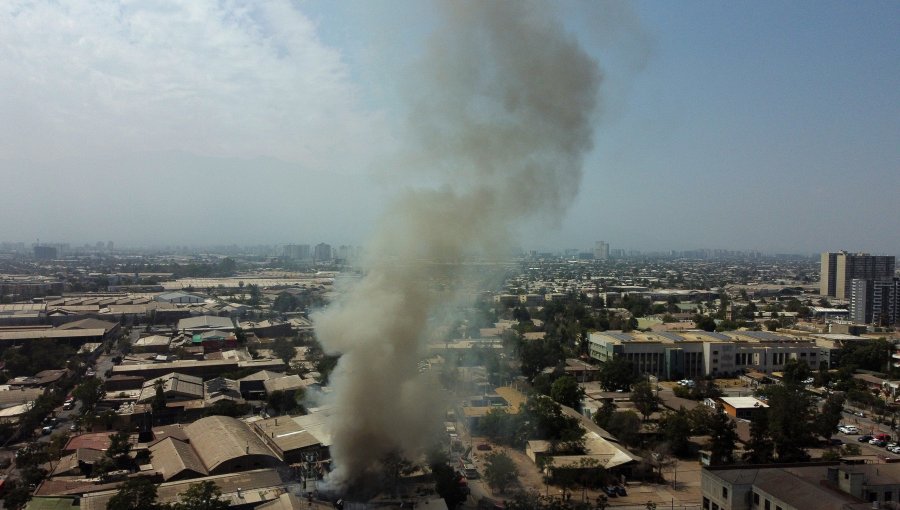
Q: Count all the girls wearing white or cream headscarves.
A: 0